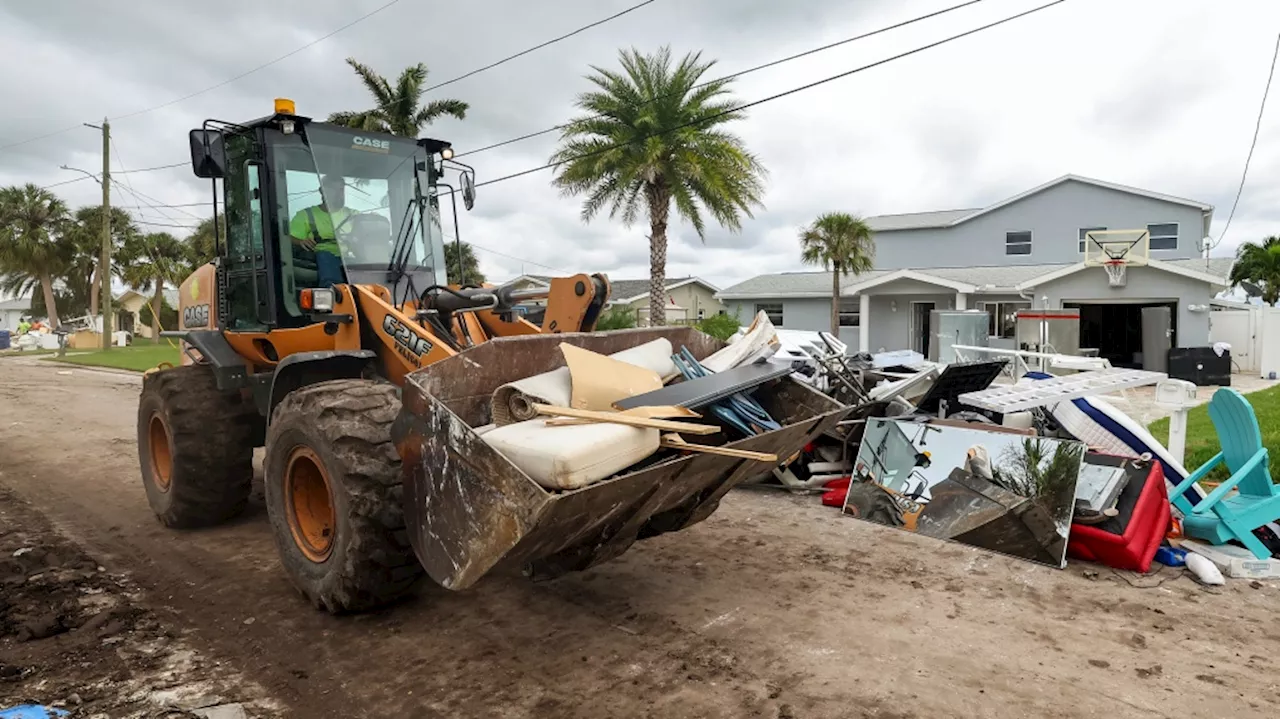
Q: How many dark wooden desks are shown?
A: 0